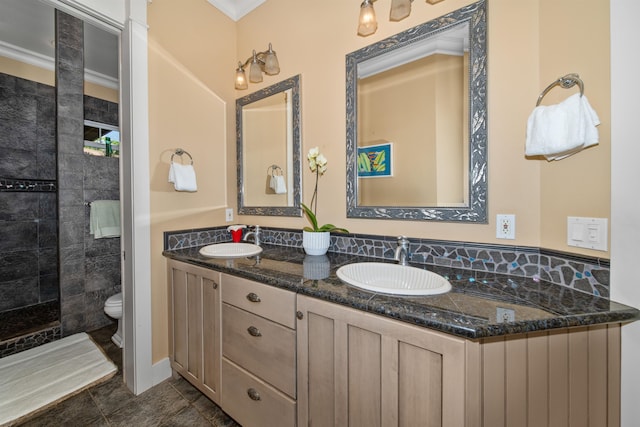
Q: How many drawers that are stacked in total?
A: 3